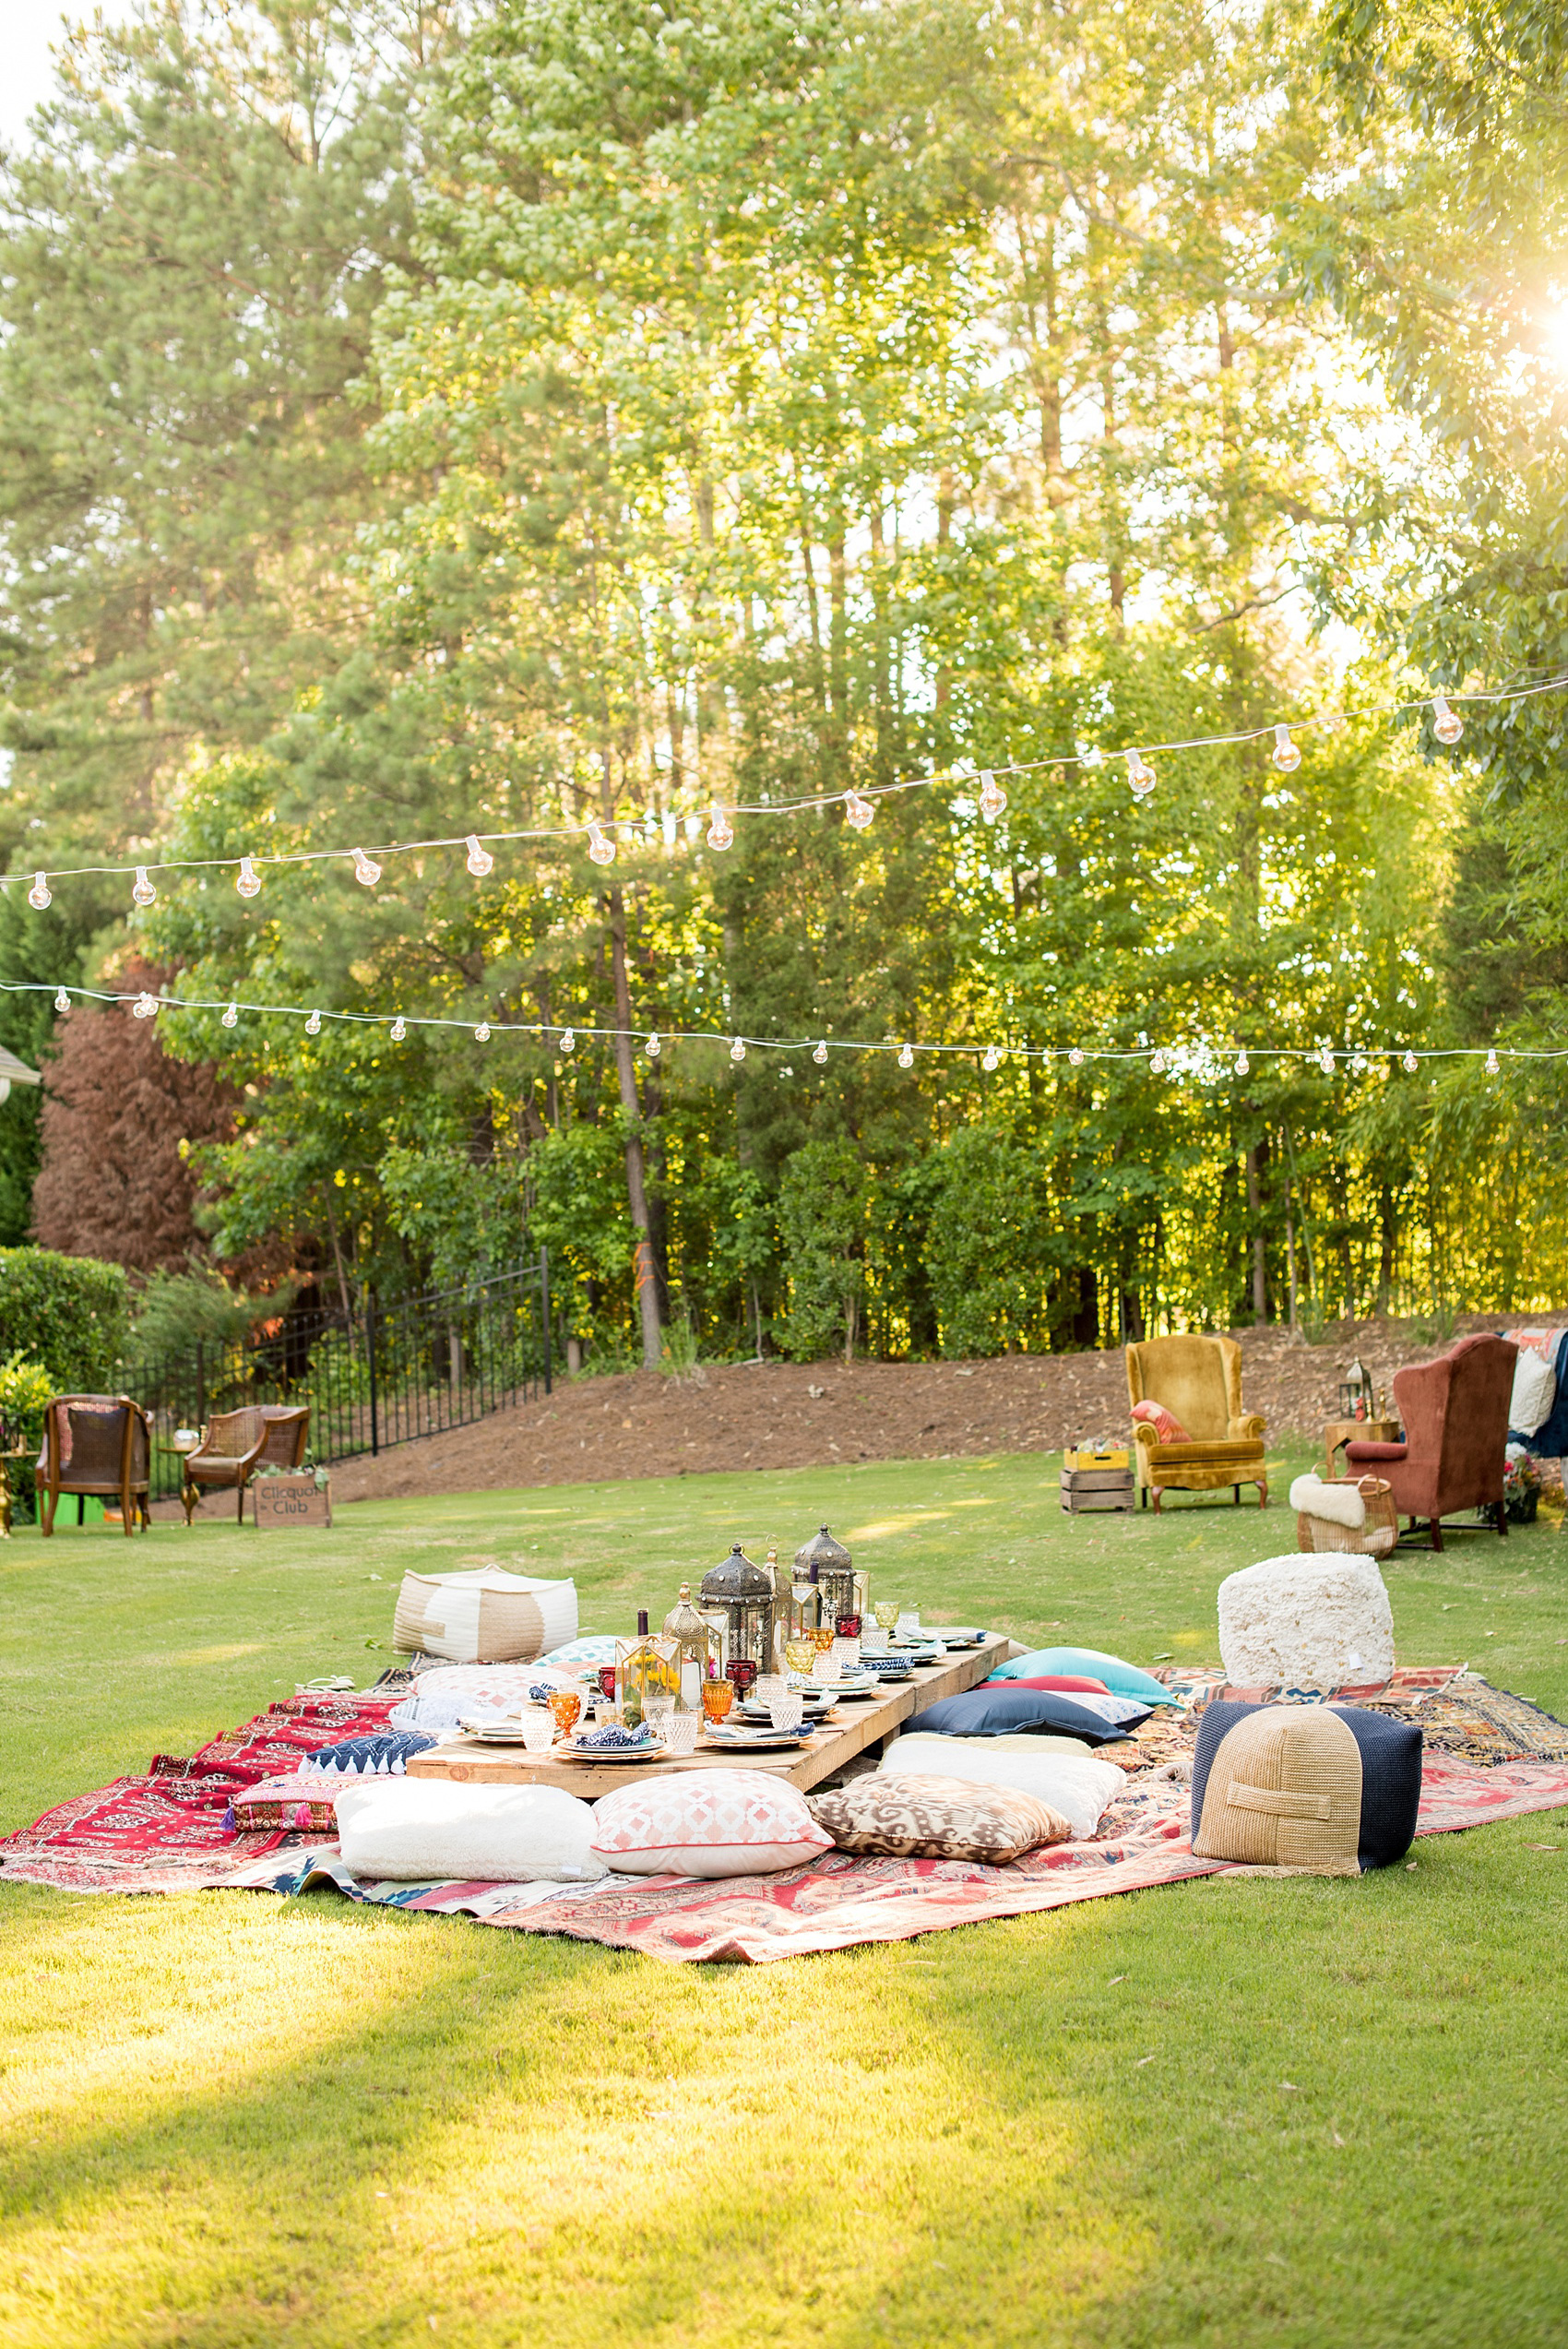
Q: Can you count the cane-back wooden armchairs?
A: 2